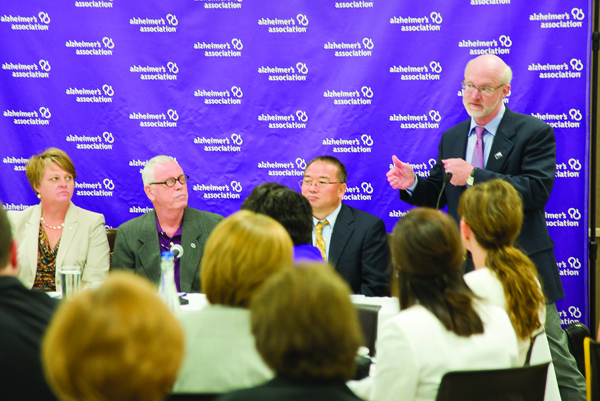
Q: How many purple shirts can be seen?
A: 2